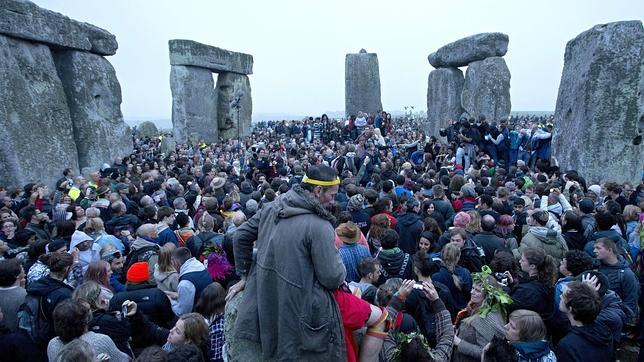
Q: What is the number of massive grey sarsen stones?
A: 11